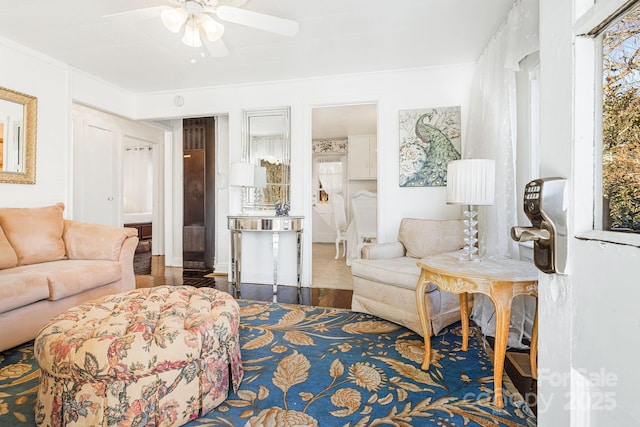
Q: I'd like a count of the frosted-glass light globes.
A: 3